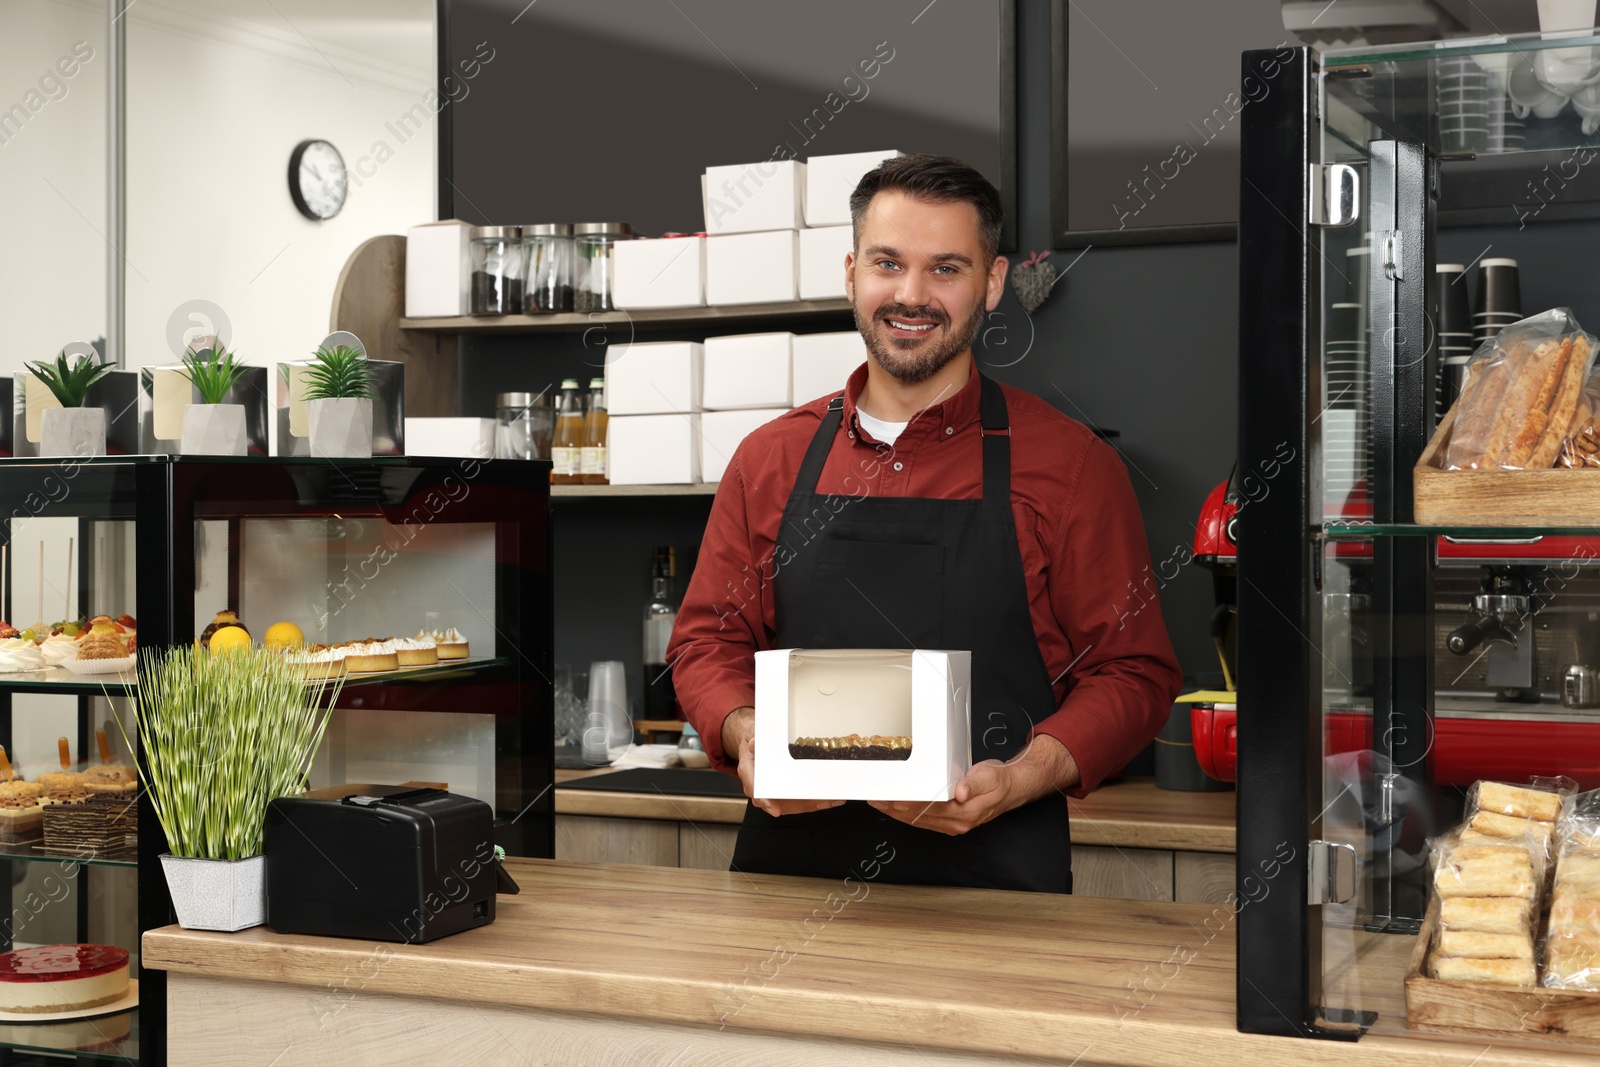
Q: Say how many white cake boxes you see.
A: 13